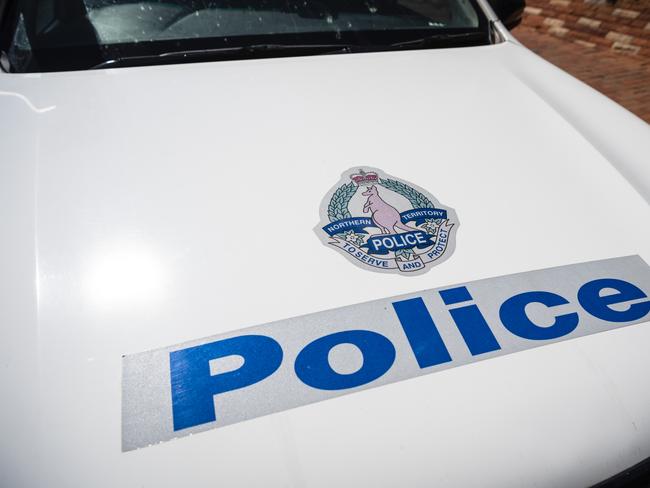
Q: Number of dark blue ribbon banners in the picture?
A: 3